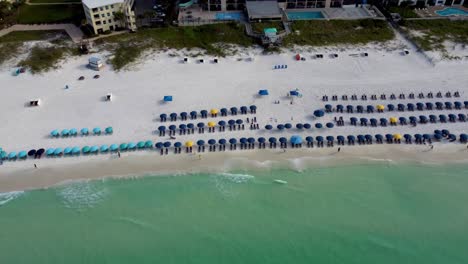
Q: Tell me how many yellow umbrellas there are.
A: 6